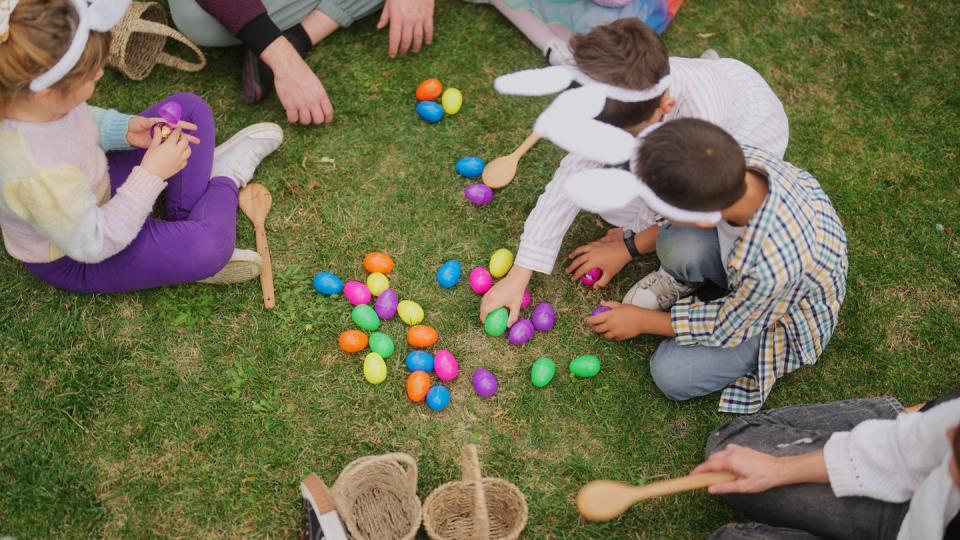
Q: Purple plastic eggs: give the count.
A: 7